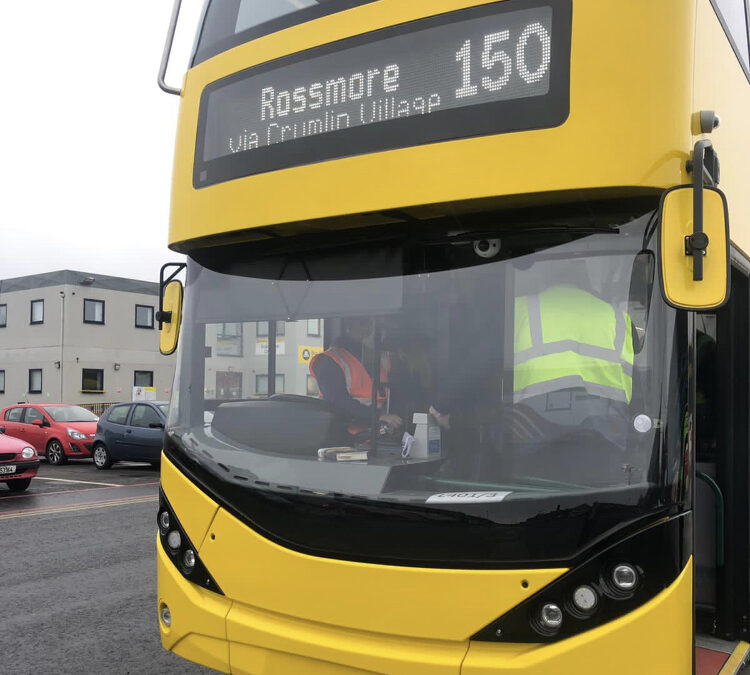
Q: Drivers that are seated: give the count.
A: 1